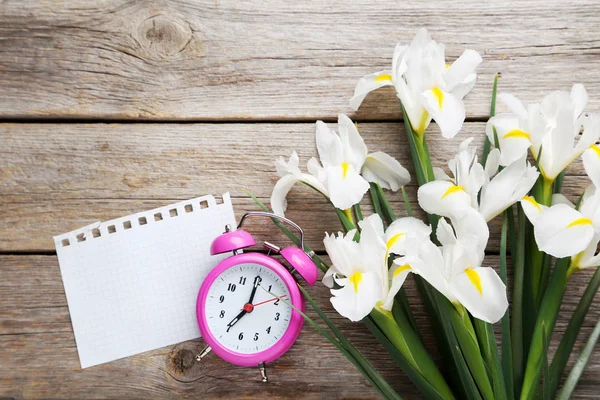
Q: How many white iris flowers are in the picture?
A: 7